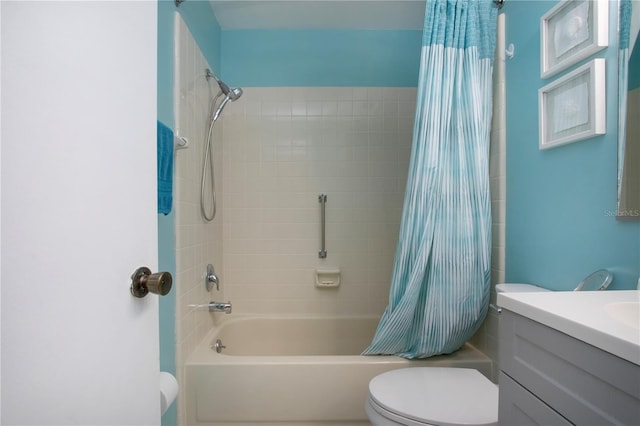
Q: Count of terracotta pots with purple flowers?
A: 0